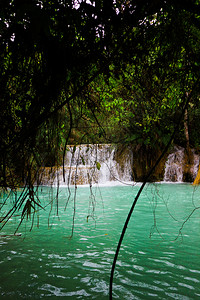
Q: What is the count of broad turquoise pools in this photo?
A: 1